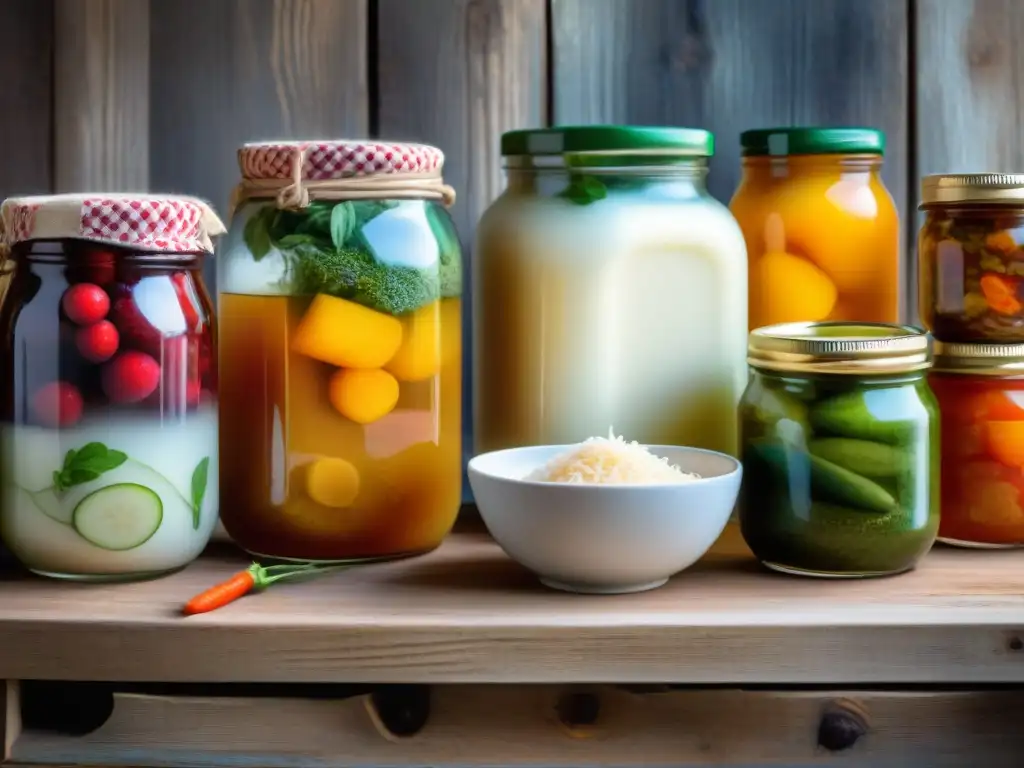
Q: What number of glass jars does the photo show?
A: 7